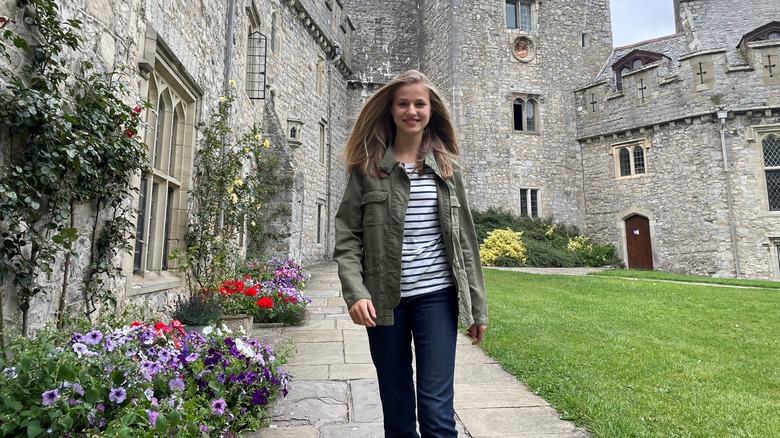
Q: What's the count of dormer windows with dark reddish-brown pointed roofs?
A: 2